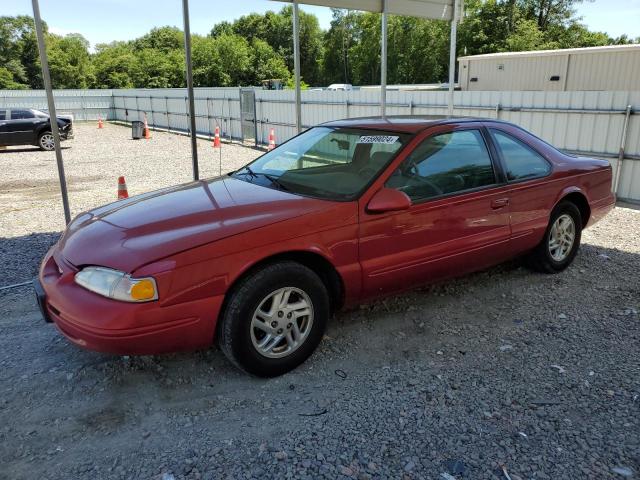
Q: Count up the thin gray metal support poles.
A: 5